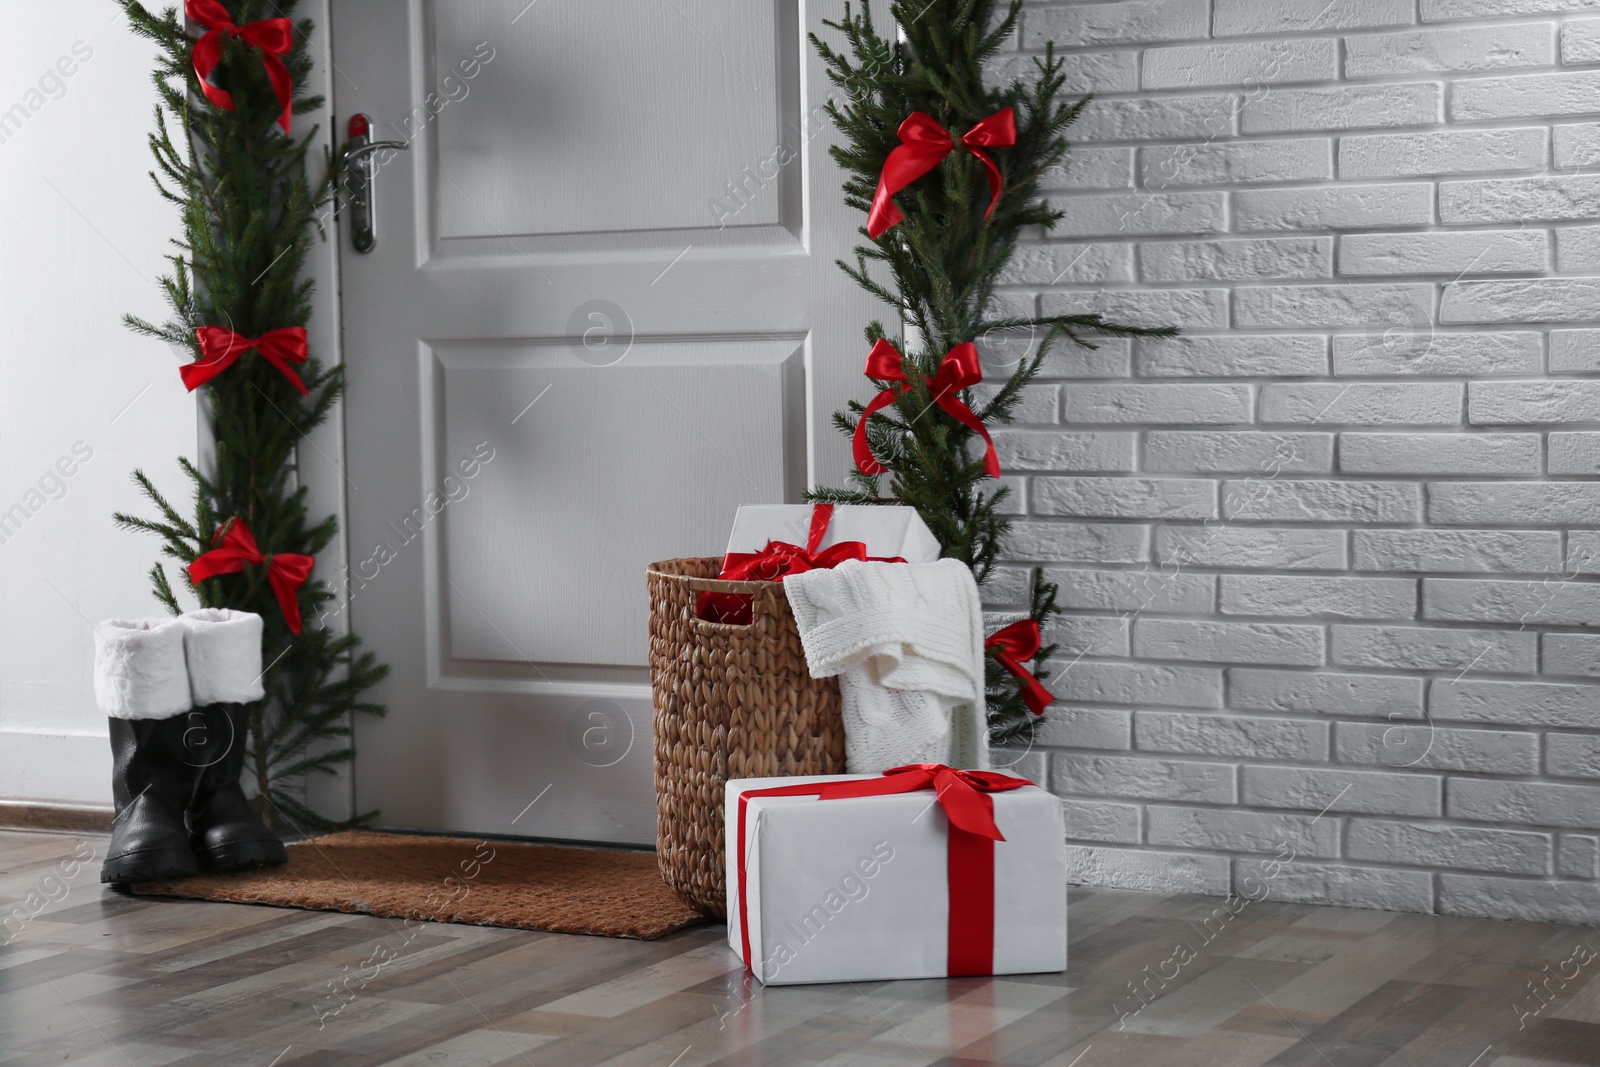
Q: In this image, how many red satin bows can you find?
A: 8